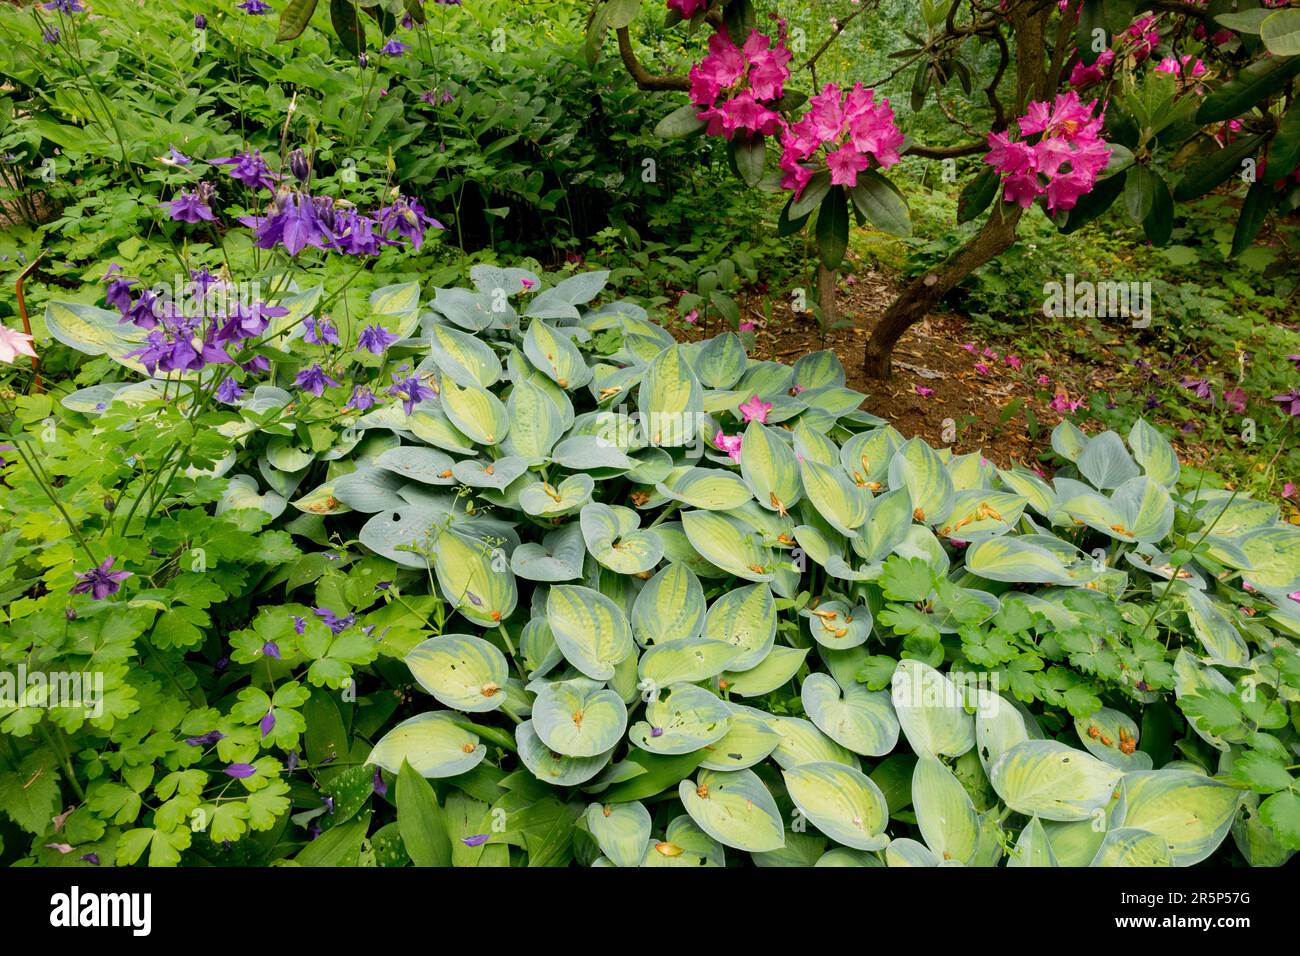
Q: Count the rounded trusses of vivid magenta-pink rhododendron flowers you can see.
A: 3